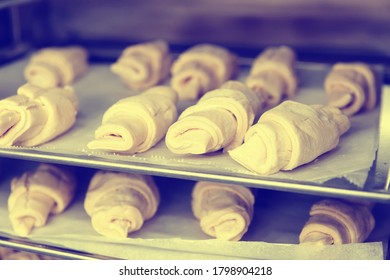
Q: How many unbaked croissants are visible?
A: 13